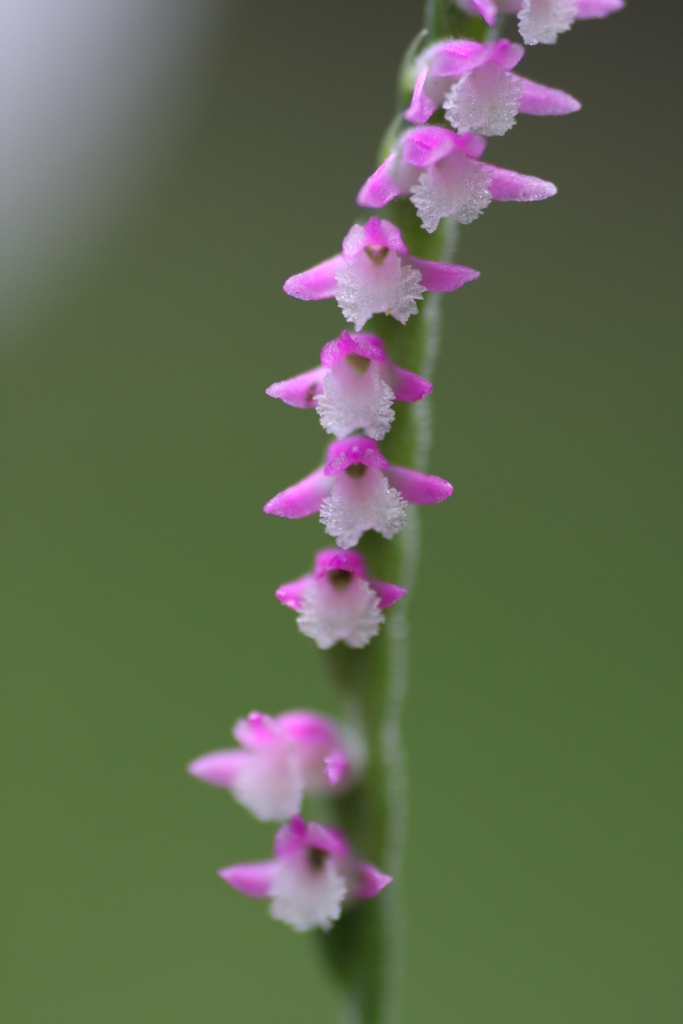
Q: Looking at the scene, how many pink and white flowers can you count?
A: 9